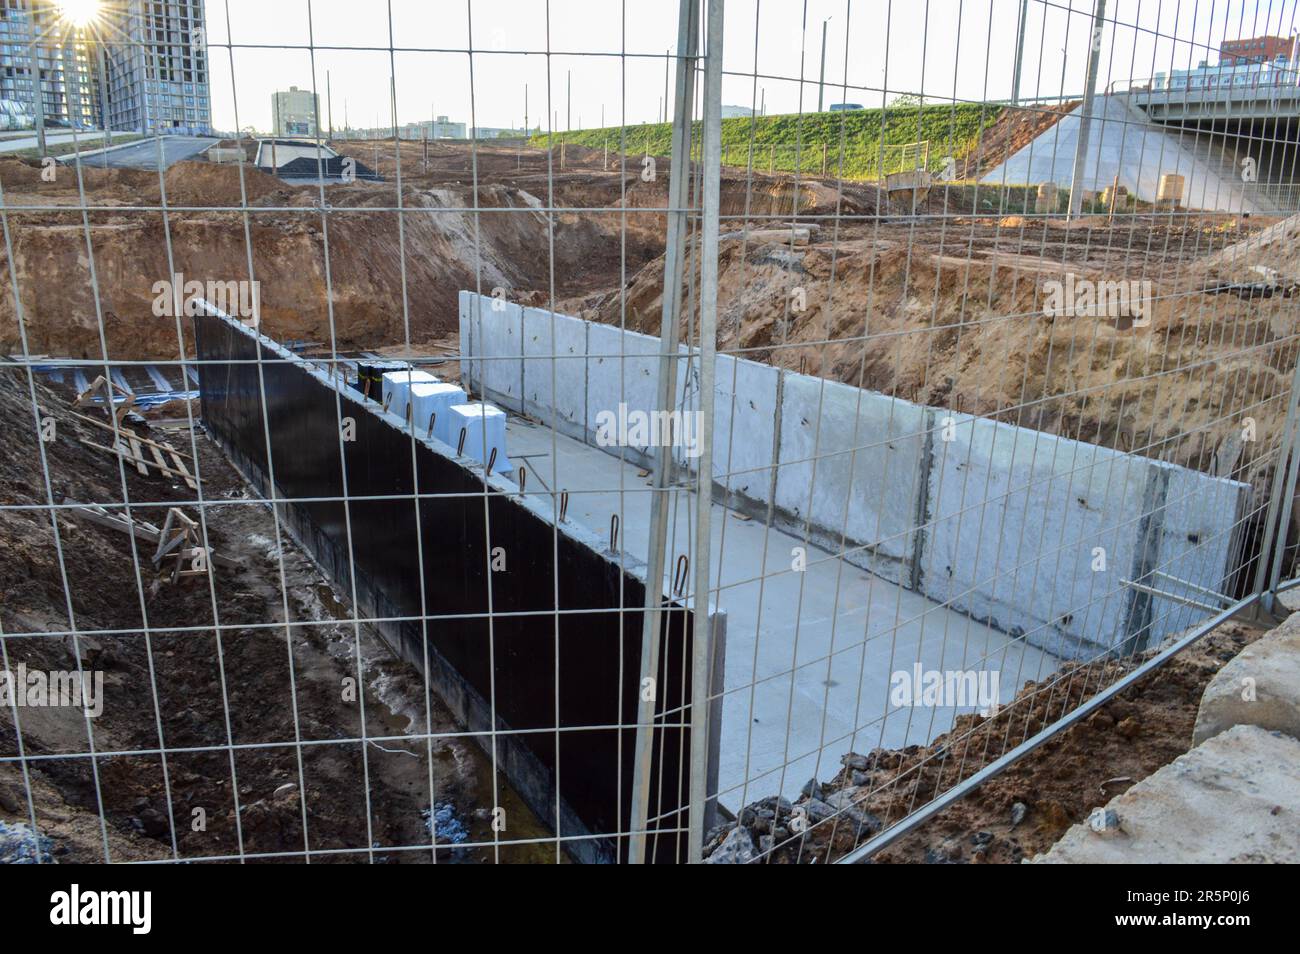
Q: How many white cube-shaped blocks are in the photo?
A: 3